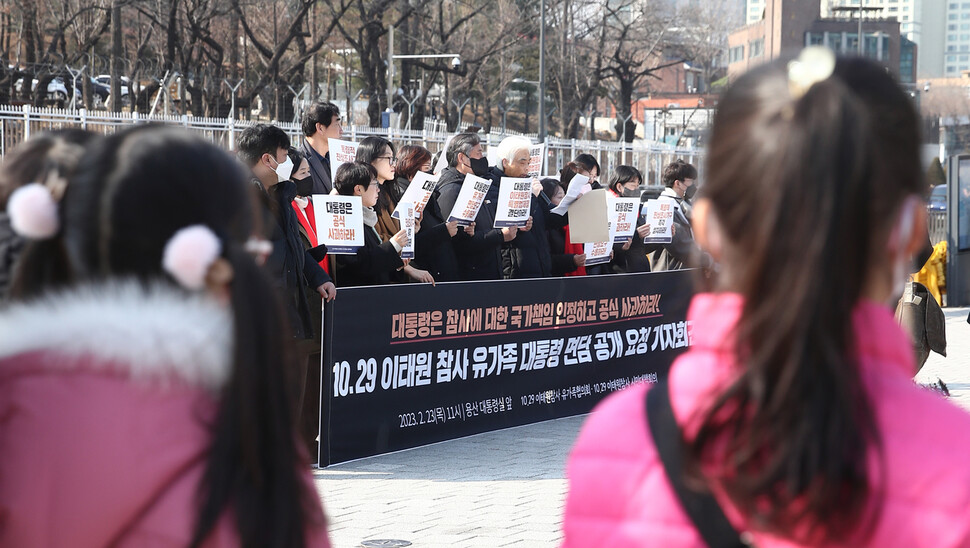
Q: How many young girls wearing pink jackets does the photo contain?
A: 2